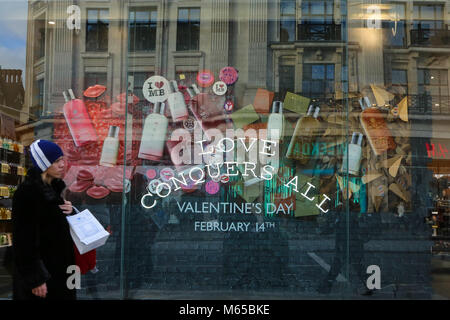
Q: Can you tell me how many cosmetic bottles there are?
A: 9